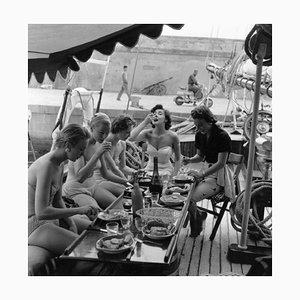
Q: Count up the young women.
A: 5